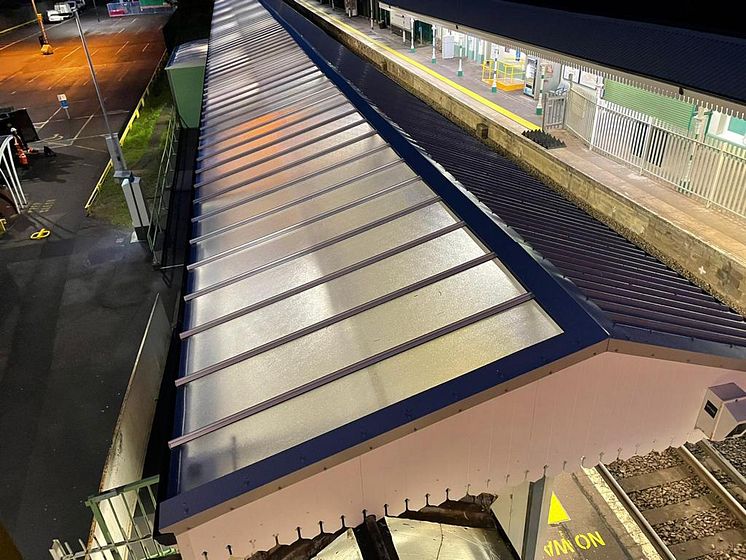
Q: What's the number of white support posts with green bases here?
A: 5